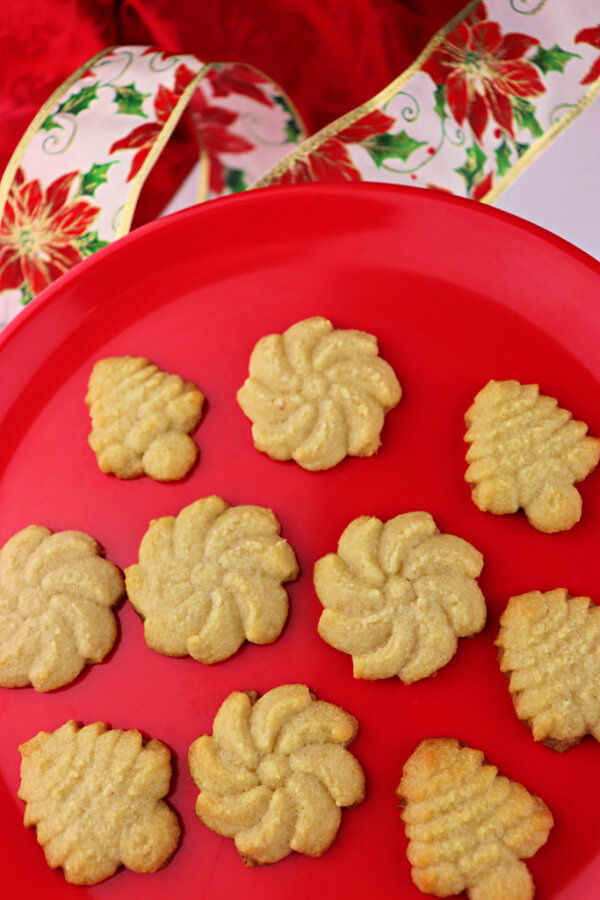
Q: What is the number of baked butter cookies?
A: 10